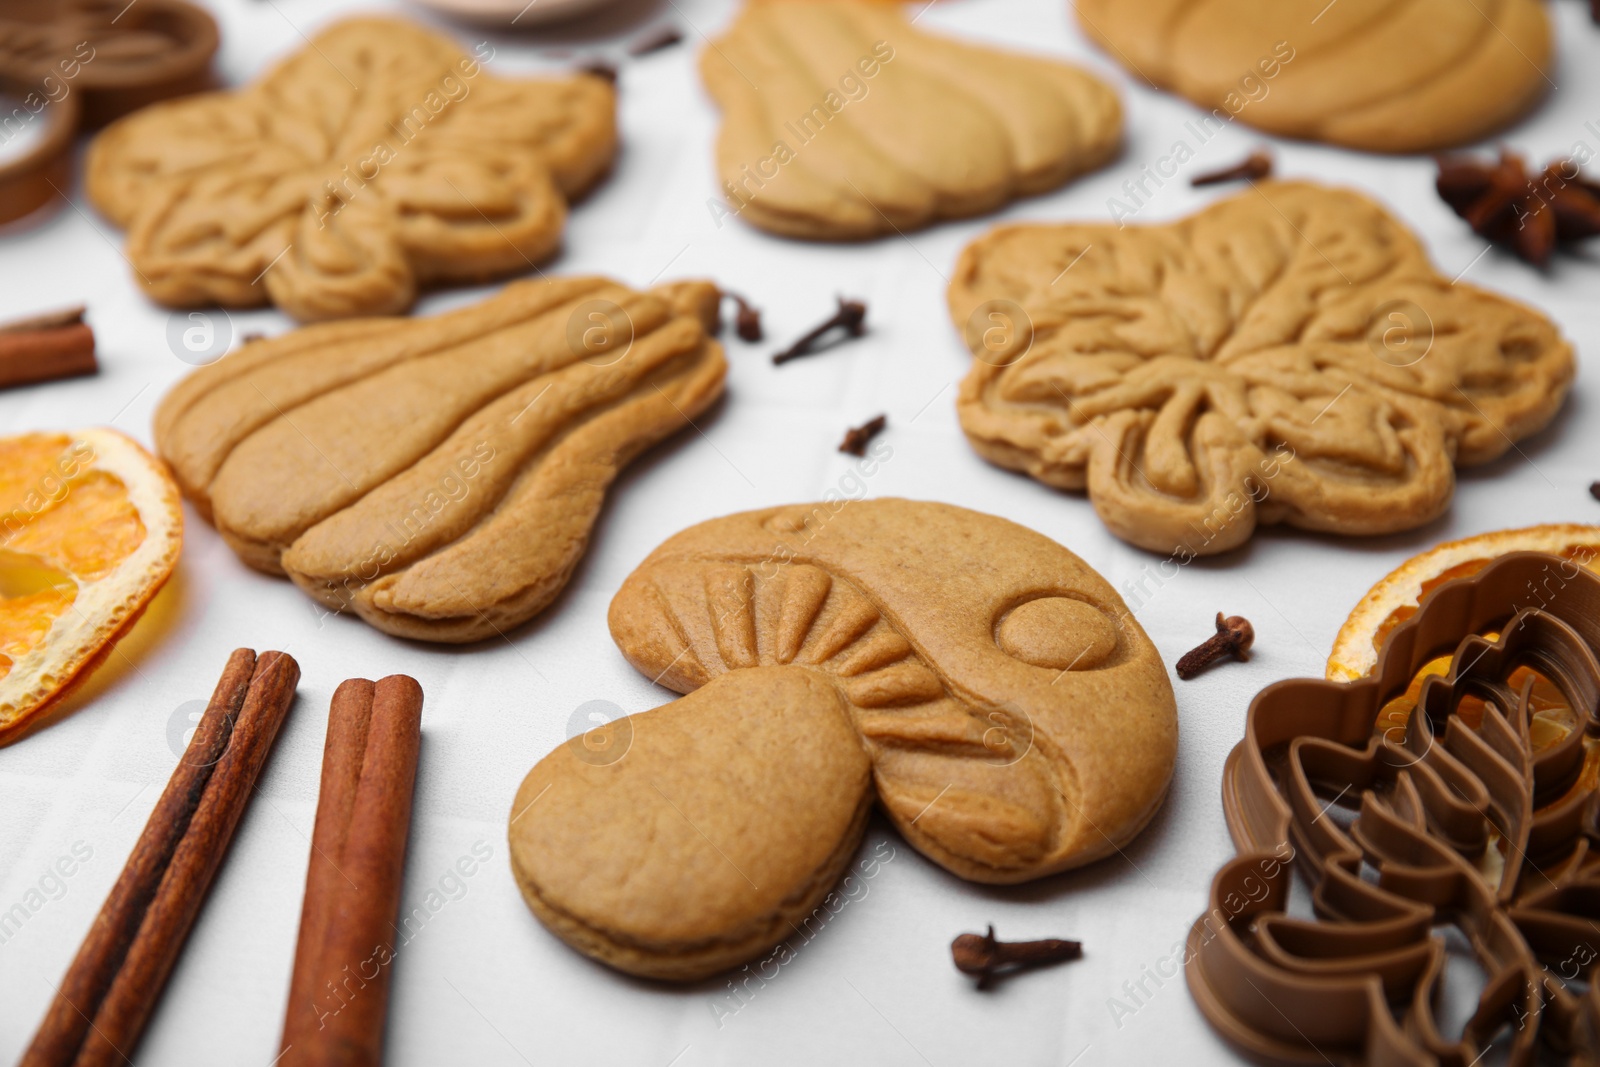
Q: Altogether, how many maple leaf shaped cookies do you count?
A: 2